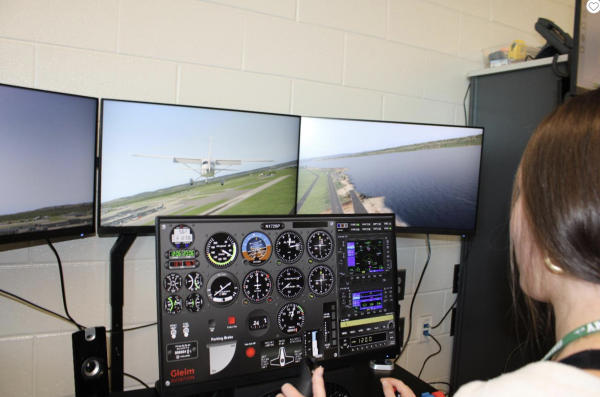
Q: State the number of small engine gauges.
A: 4